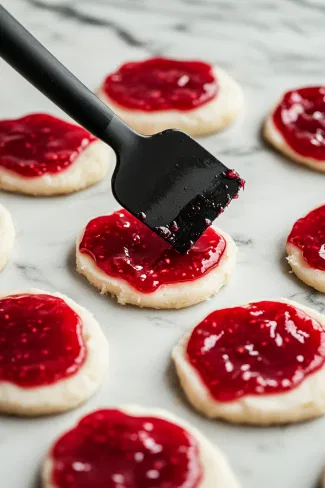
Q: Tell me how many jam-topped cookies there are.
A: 8